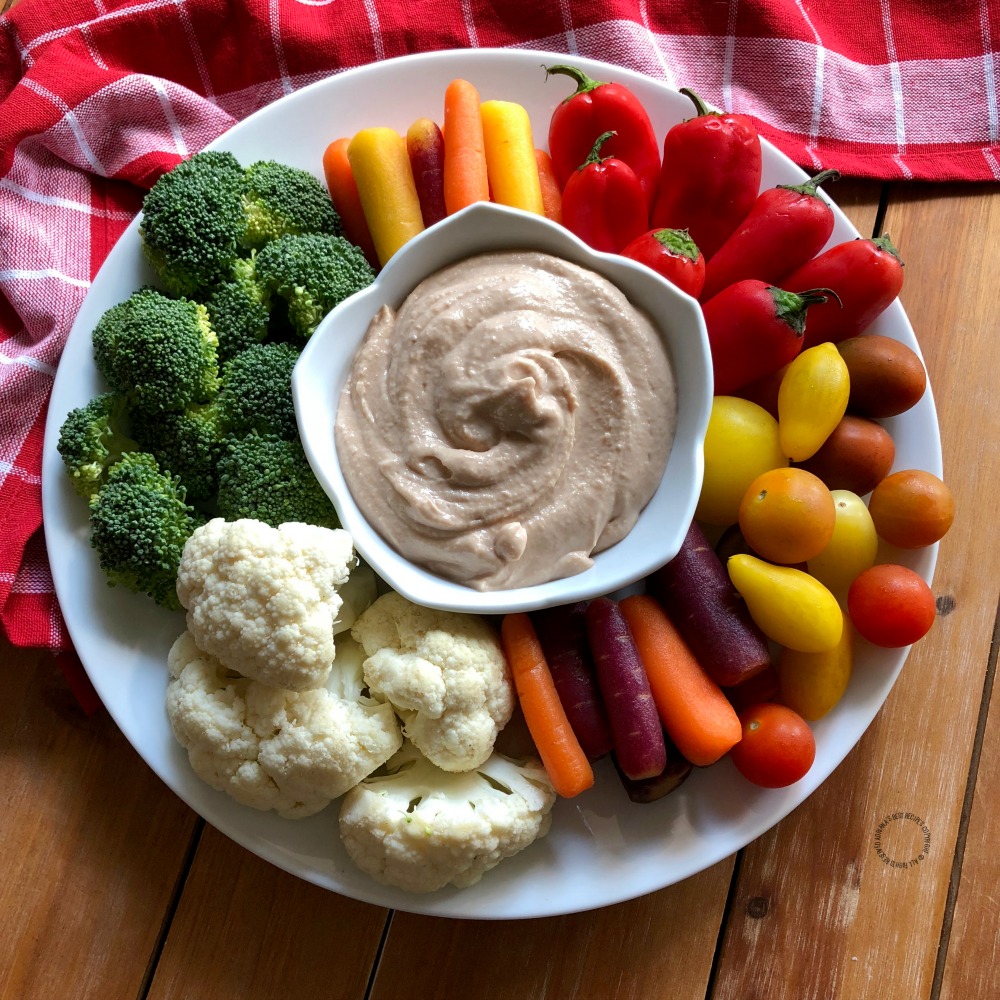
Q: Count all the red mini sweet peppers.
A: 7